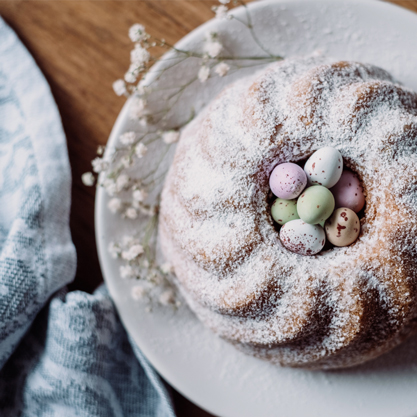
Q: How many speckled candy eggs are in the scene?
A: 7